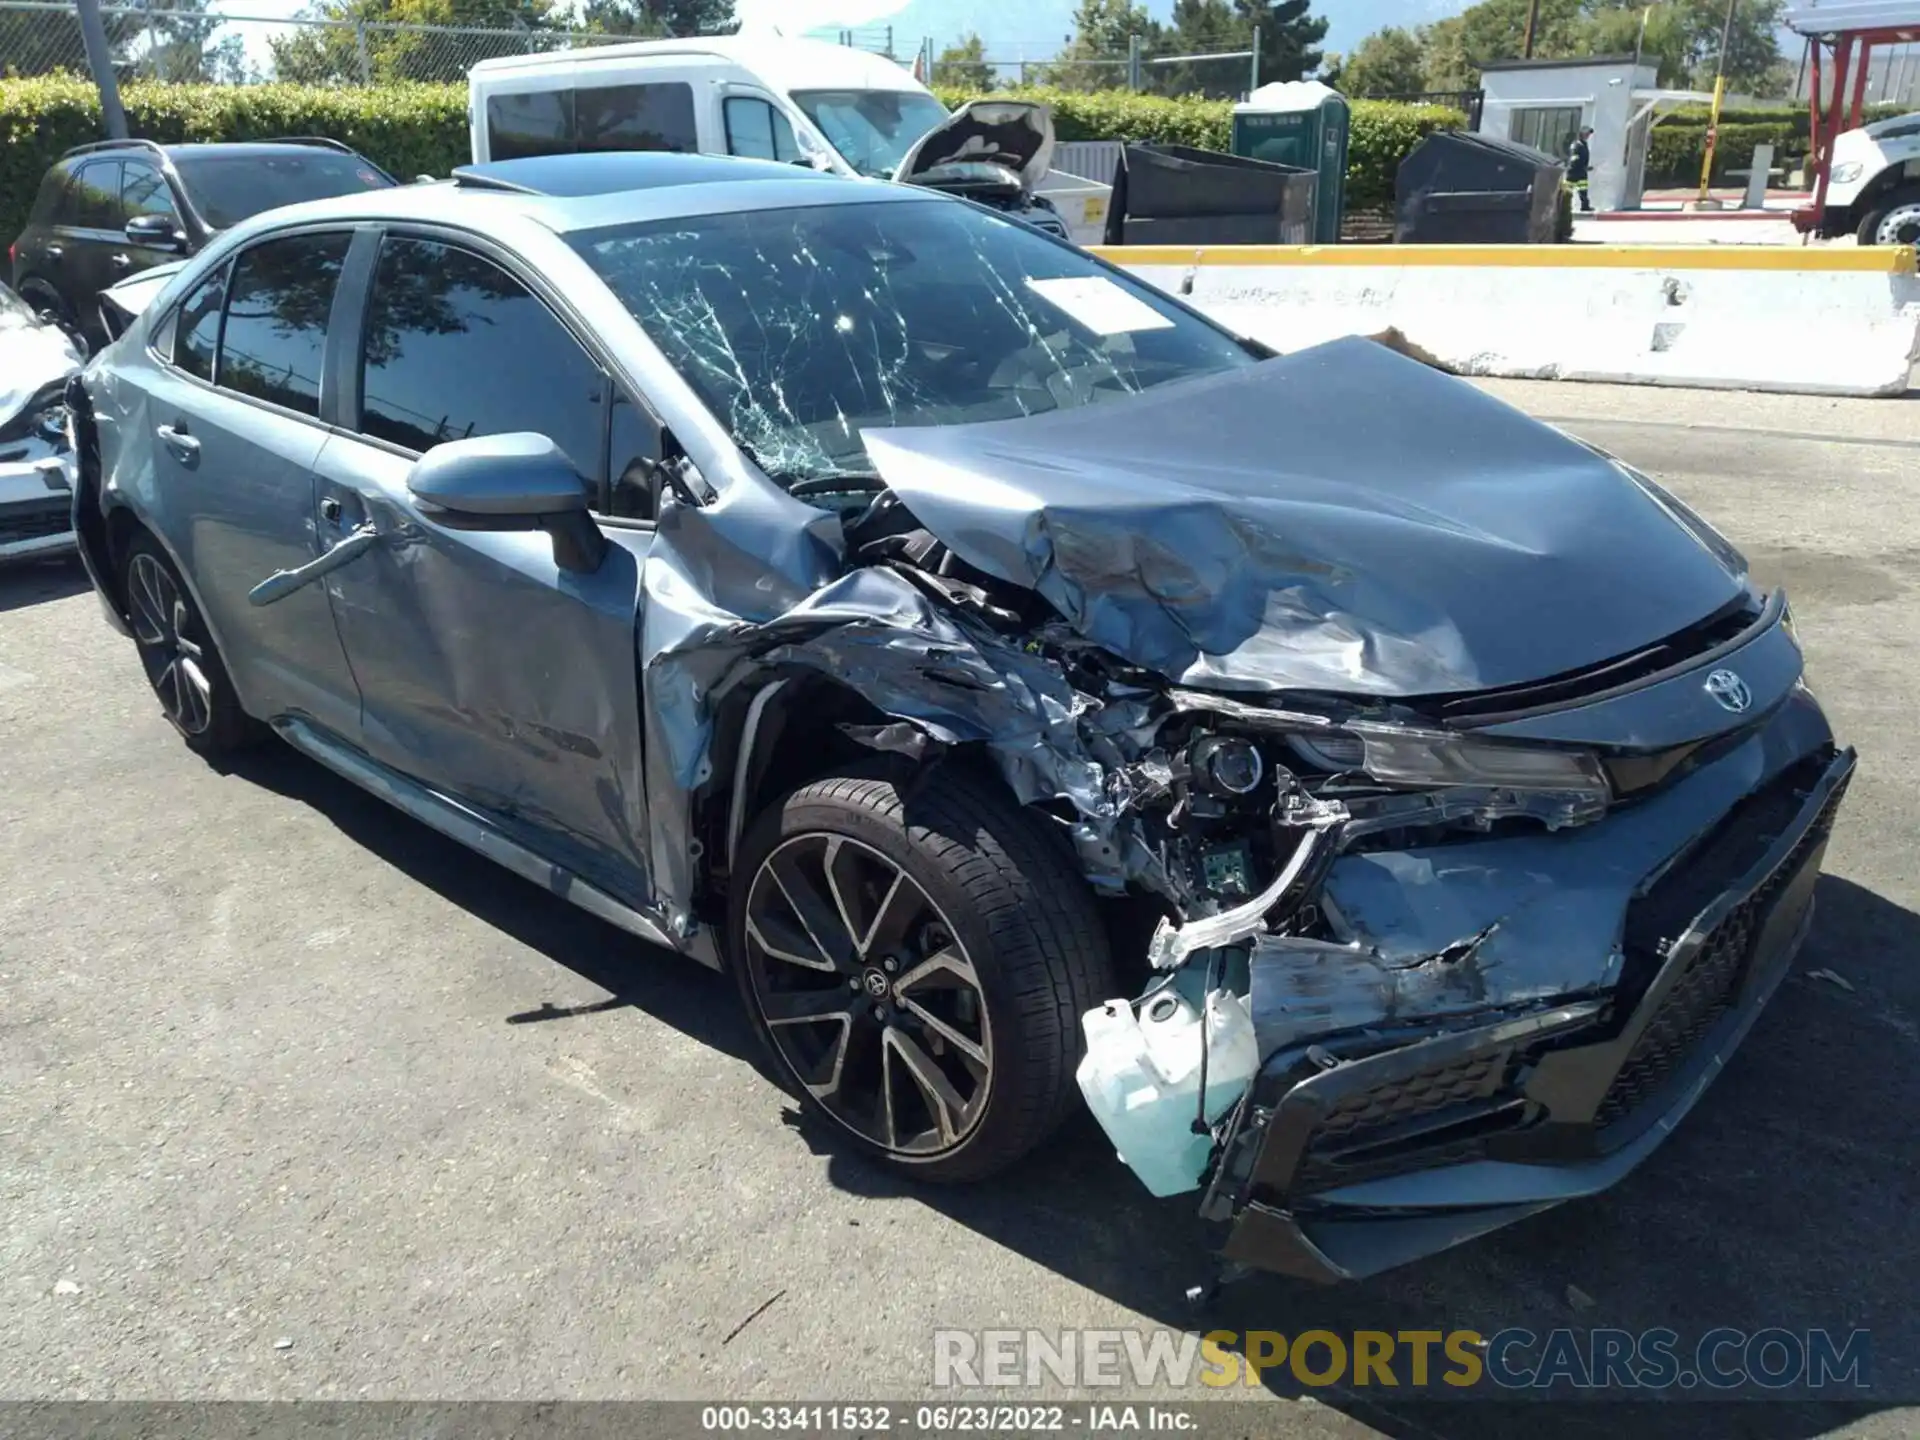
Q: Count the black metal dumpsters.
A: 2